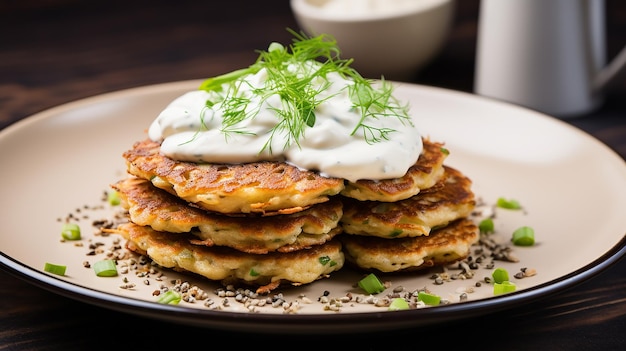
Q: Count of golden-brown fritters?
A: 6